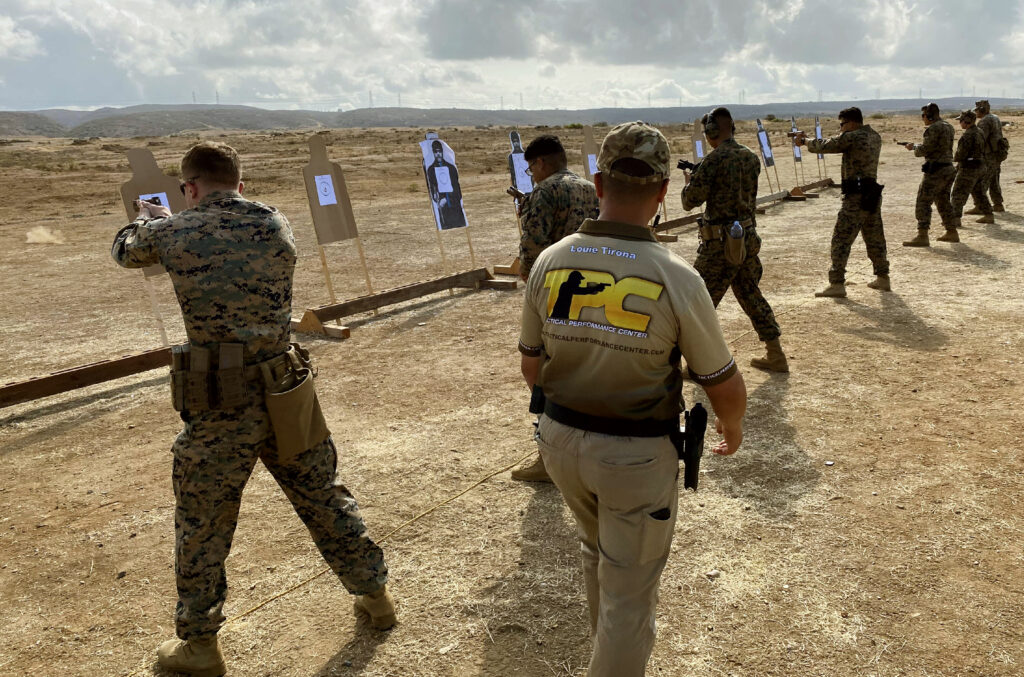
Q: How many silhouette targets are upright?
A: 9